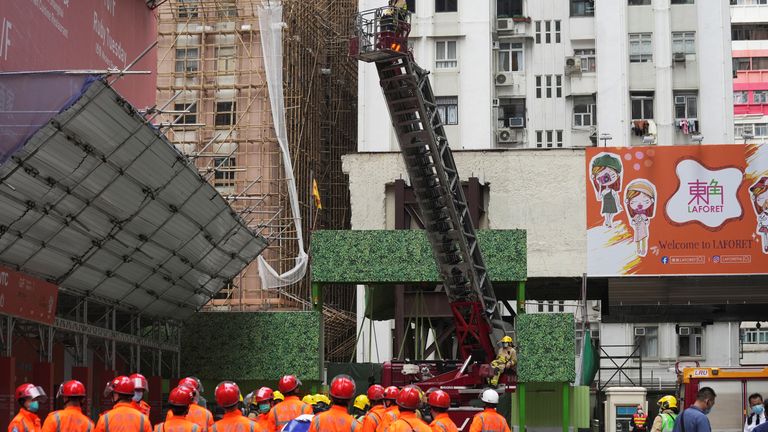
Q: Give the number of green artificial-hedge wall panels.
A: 3